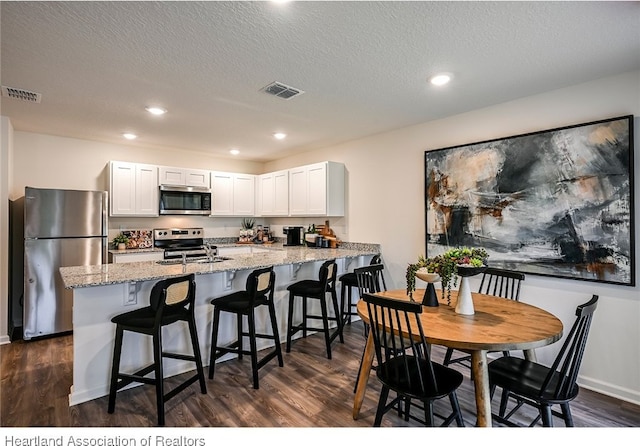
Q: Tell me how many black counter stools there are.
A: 4